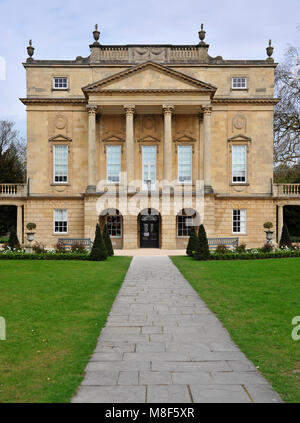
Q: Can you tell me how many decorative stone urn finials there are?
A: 4